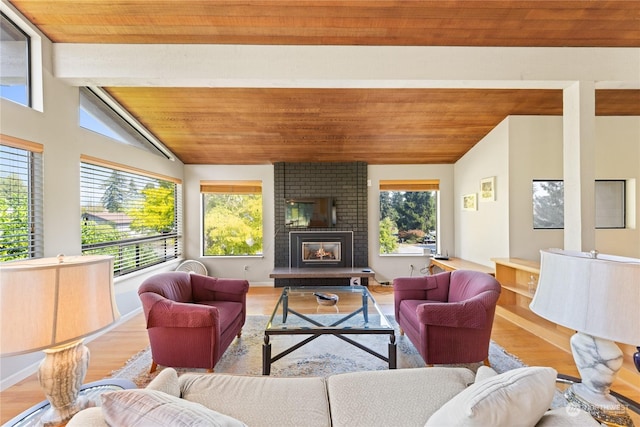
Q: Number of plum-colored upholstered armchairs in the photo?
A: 2